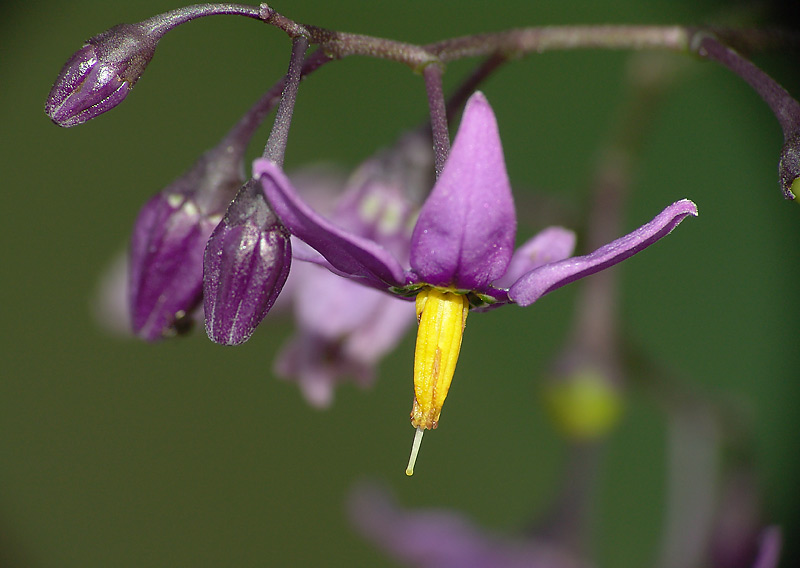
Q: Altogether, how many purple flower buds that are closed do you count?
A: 3